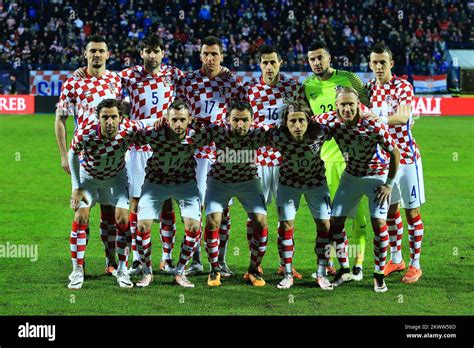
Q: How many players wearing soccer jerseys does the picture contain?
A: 11